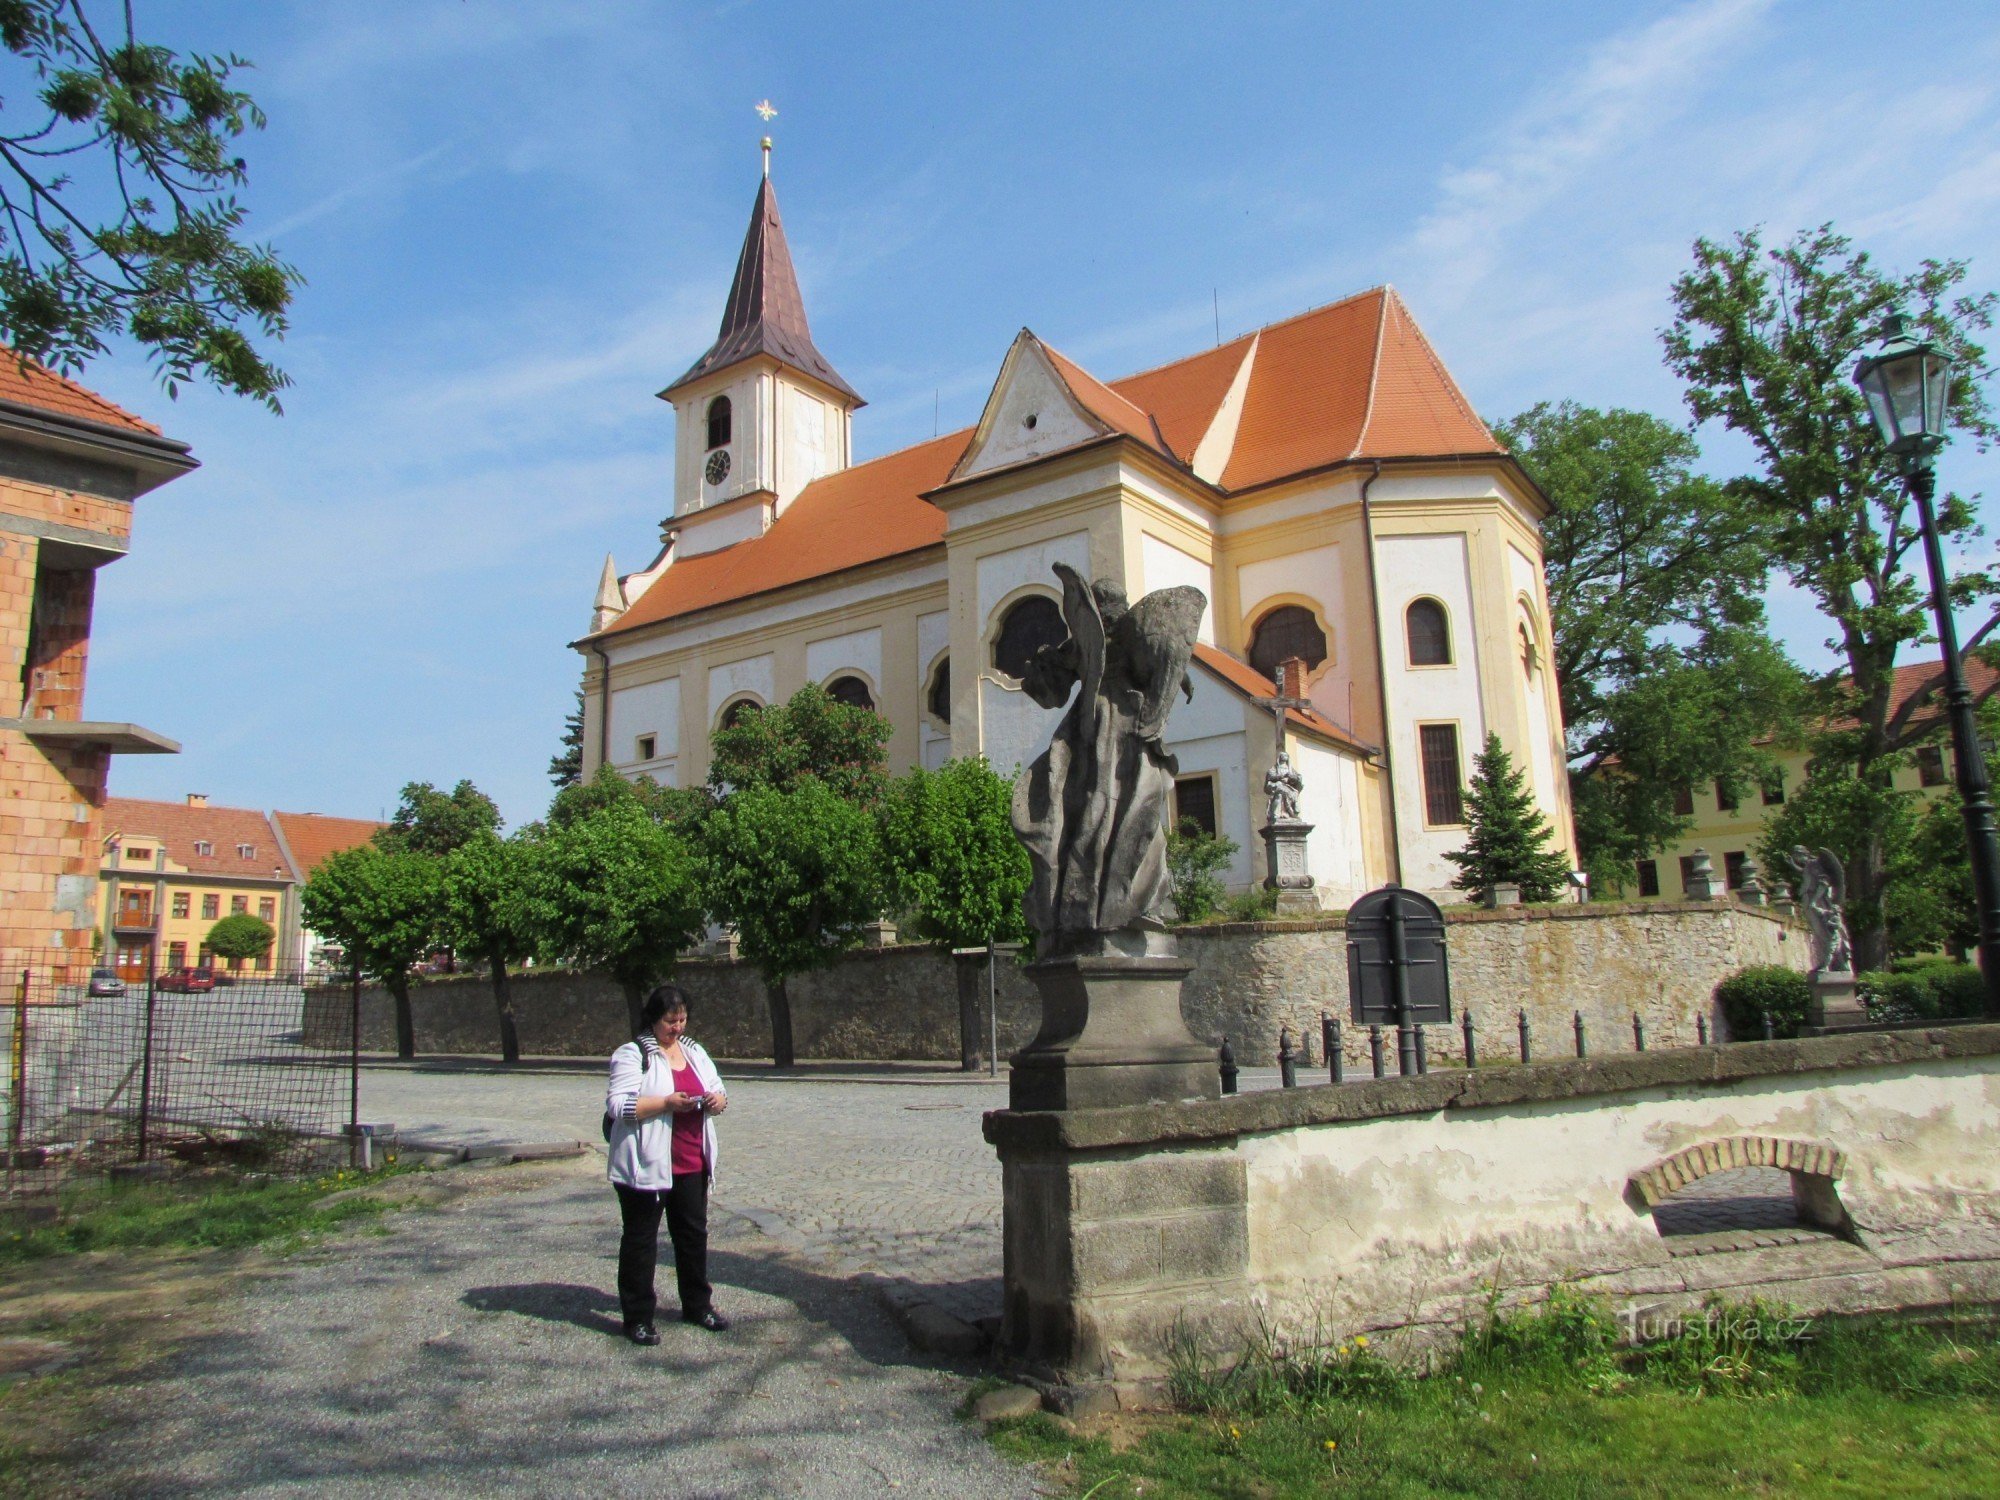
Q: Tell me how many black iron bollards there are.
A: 11